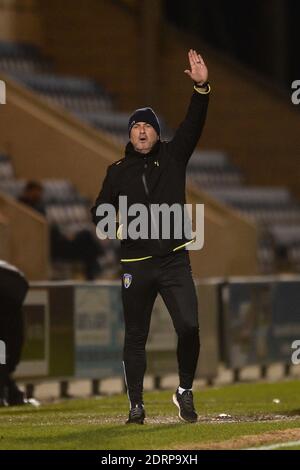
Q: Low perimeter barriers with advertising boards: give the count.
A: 1